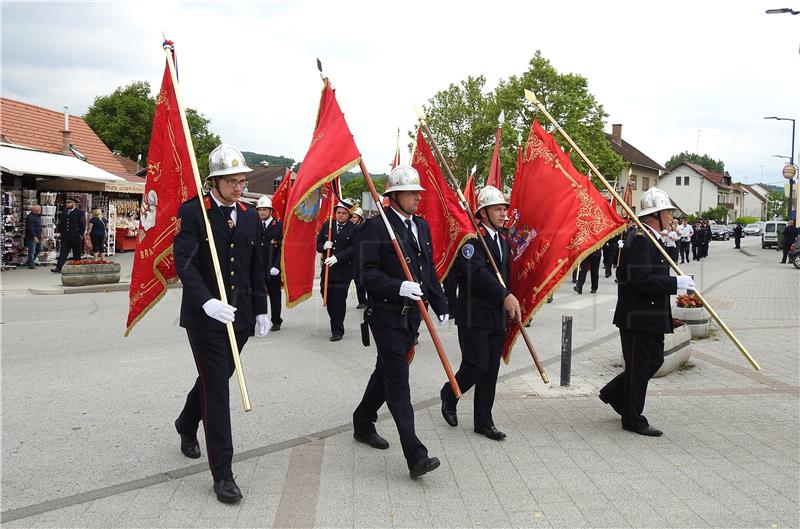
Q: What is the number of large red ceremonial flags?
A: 4